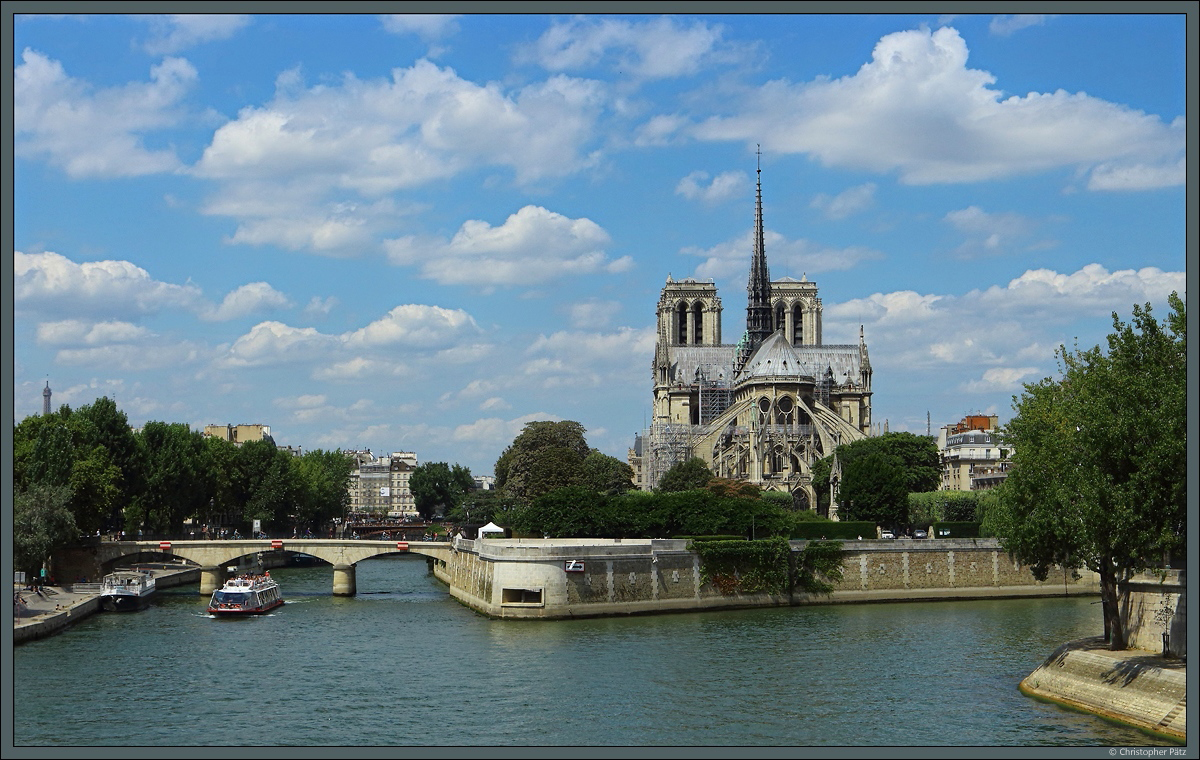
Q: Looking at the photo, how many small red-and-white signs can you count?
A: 3